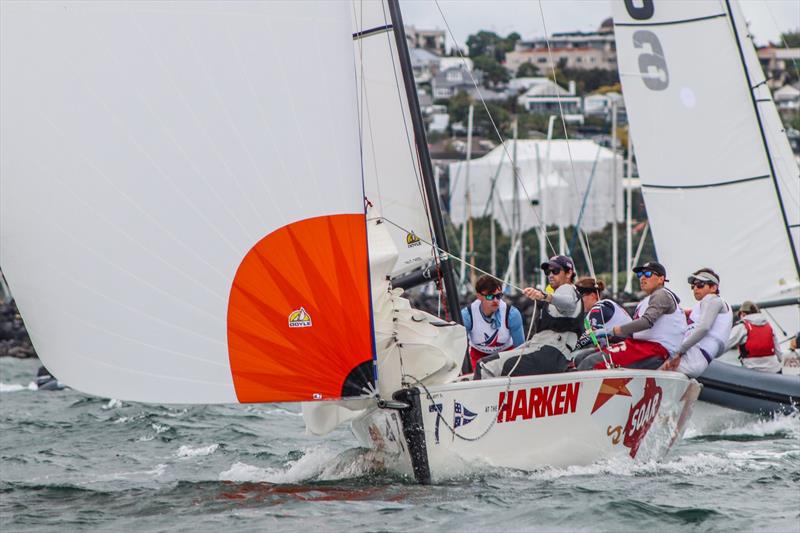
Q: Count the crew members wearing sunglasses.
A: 4